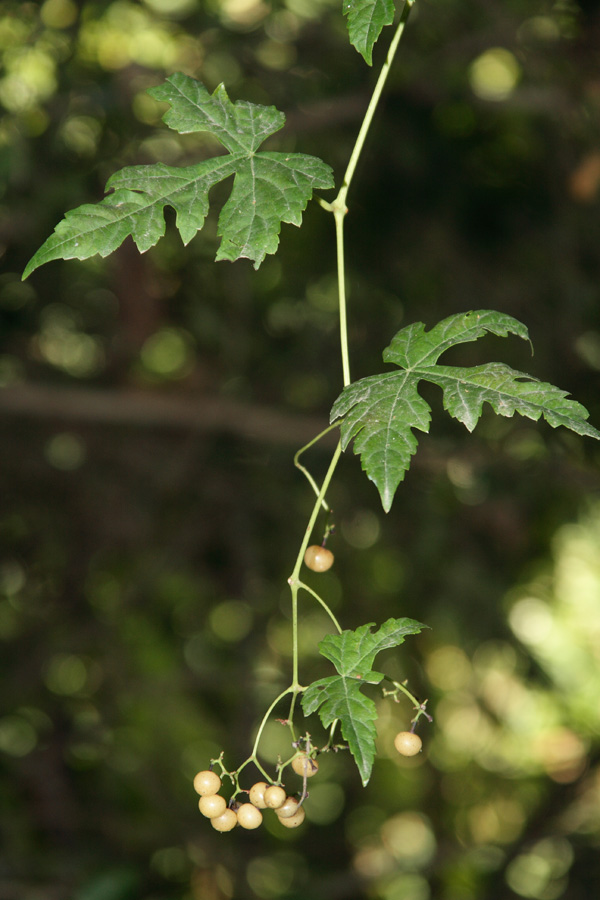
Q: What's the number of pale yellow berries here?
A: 11